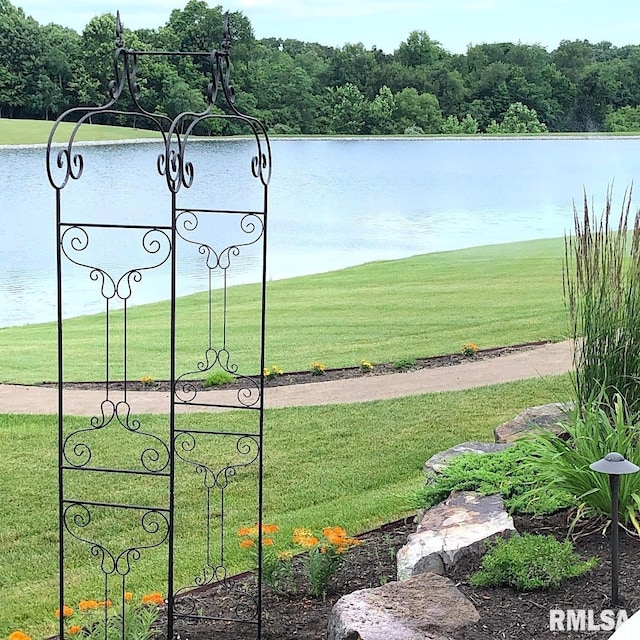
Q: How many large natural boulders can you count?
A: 4